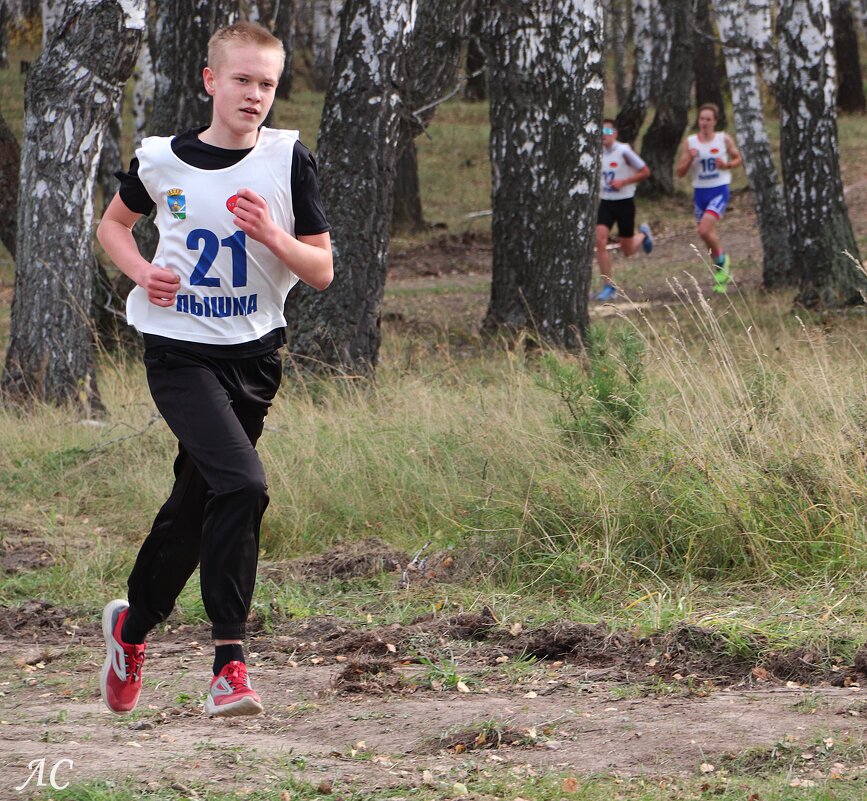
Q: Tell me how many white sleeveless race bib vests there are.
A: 3